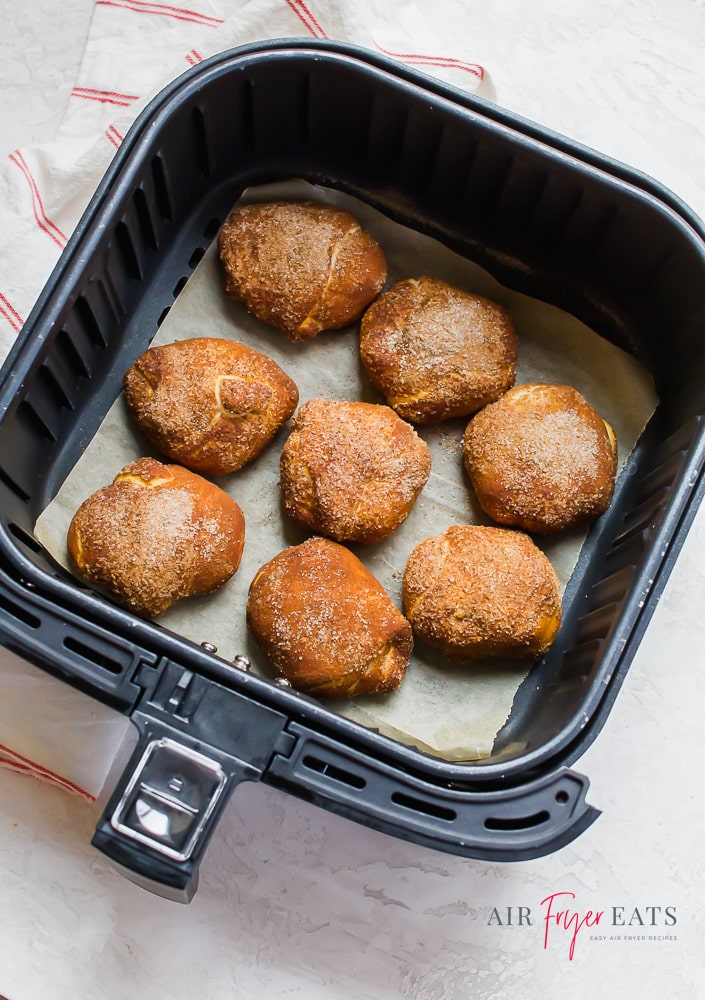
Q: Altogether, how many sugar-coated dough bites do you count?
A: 8